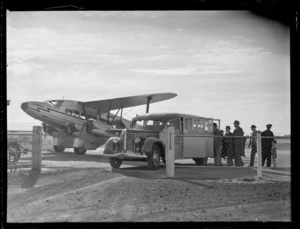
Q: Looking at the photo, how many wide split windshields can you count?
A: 1